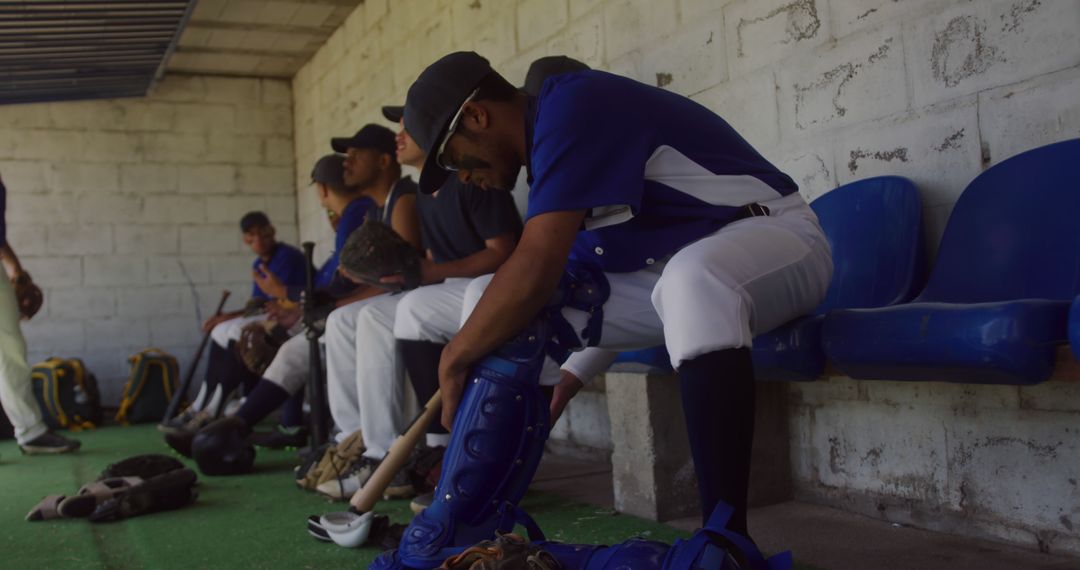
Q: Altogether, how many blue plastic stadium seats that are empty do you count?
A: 2